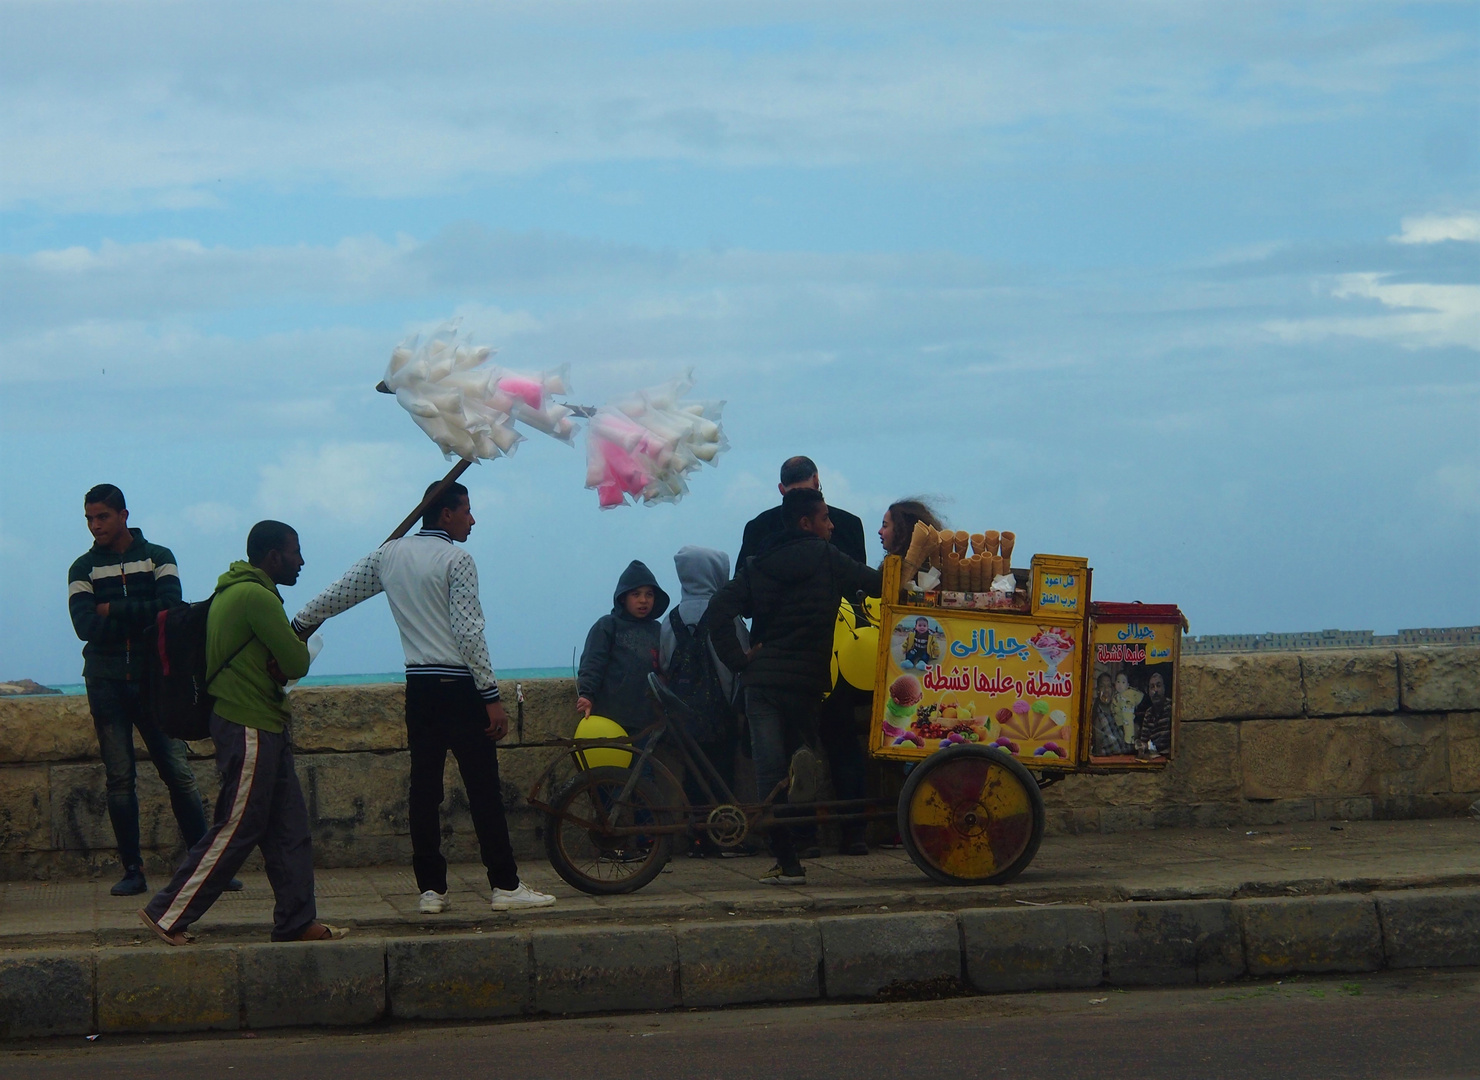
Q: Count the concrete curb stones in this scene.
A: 11